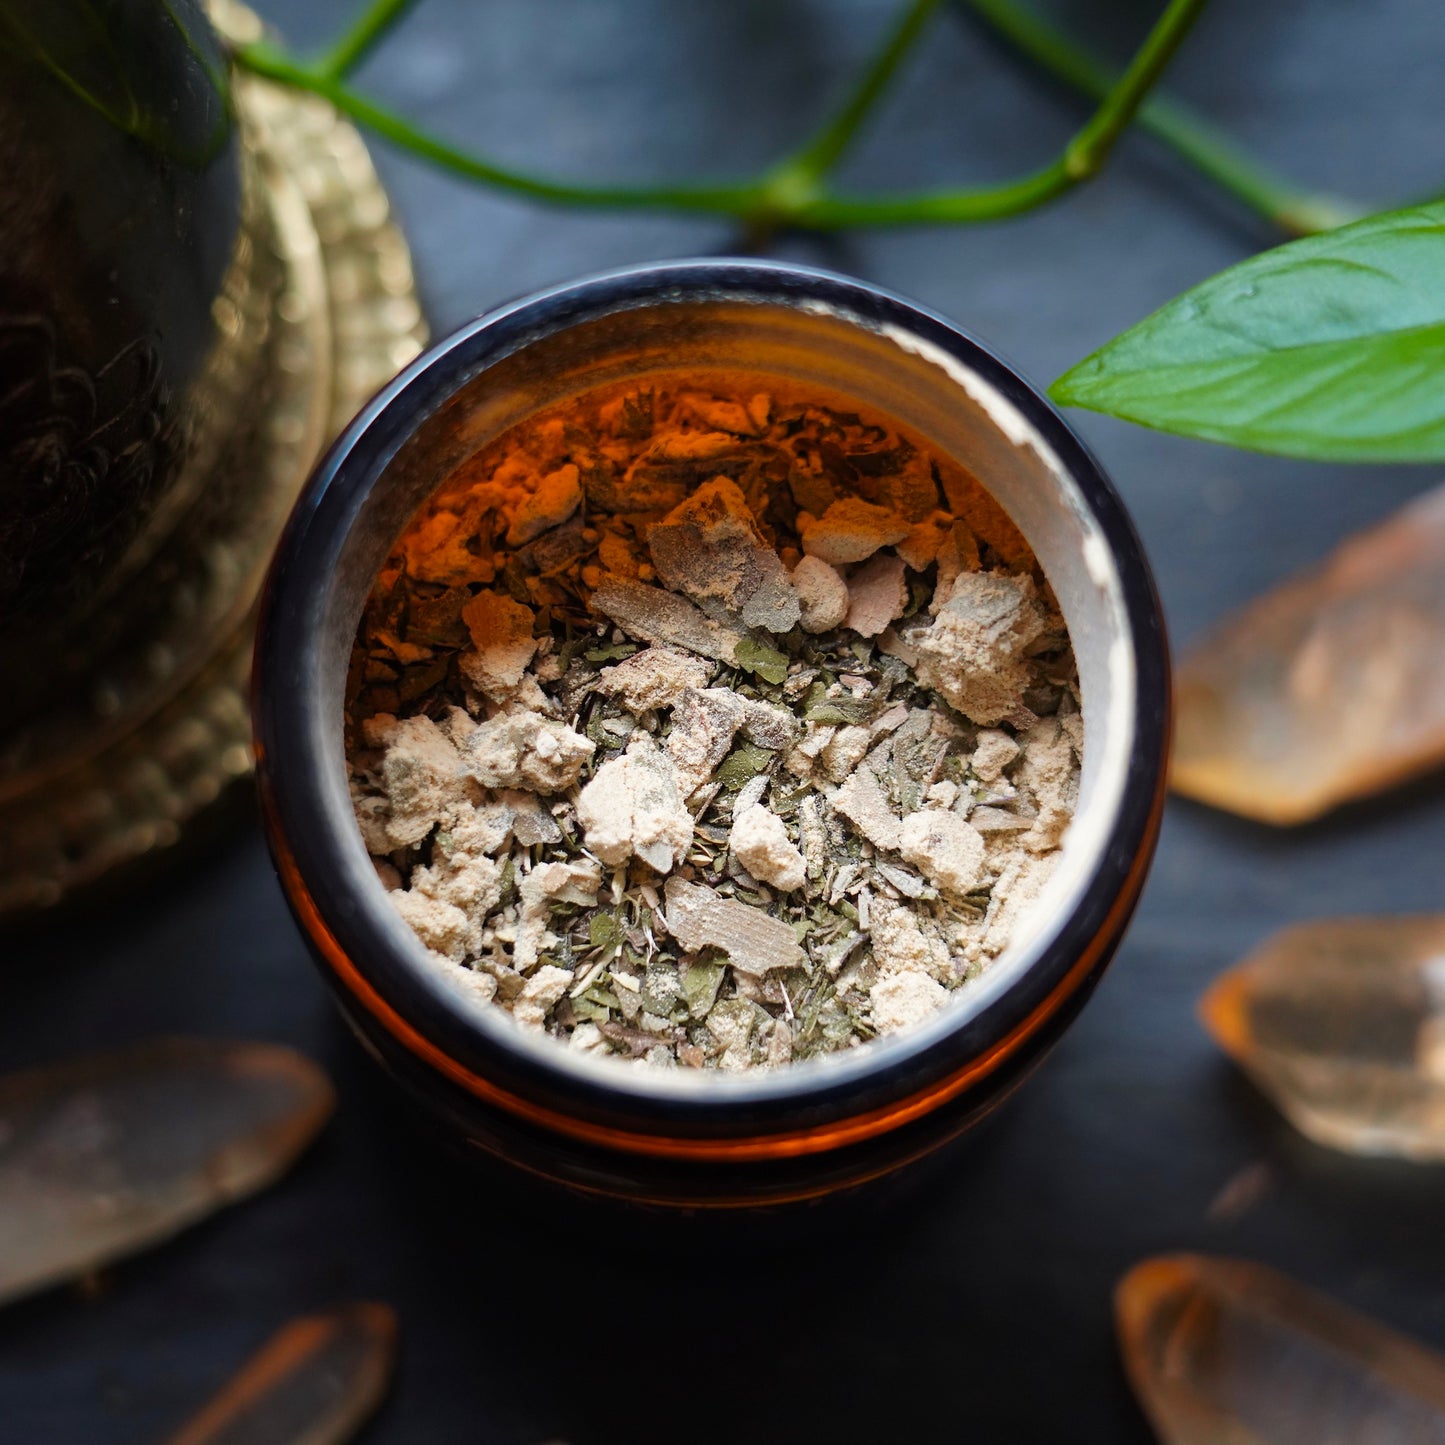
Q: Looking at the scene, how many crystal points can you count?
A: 5